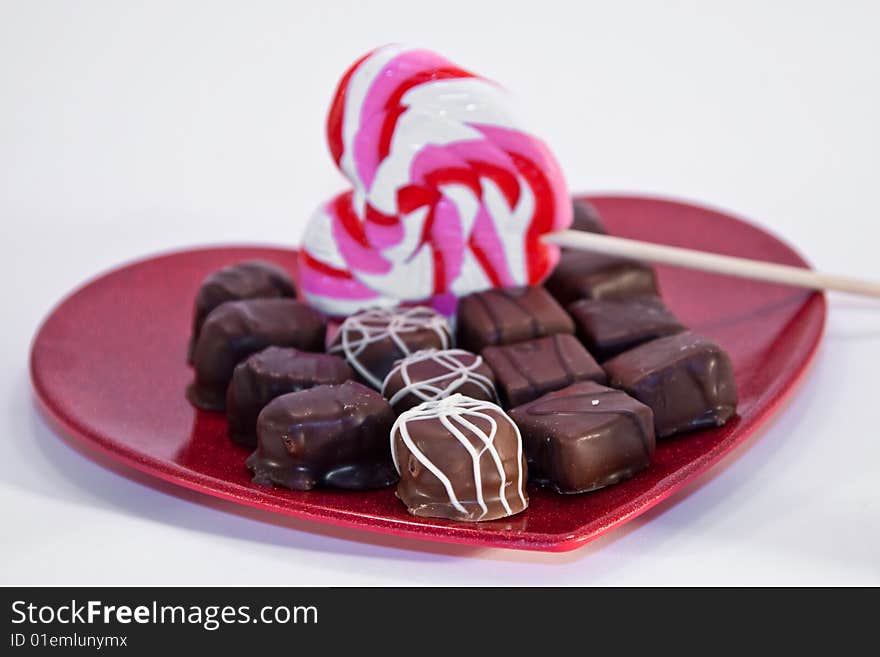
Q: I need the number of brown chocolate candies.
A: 14